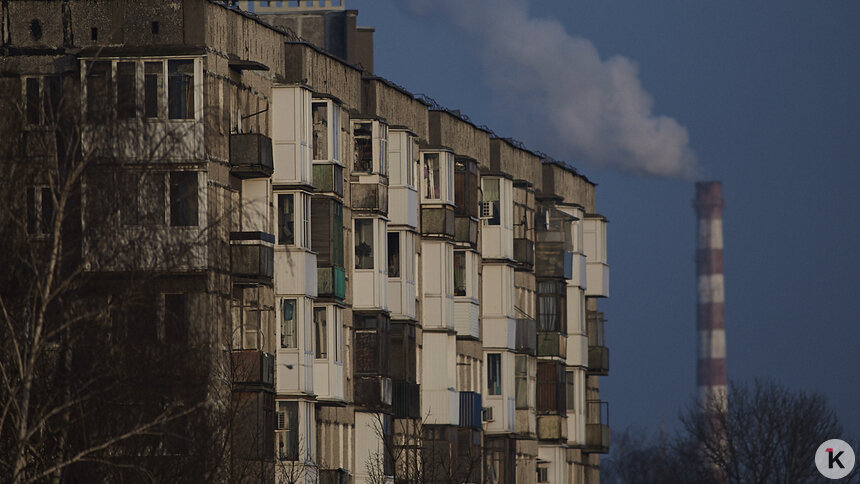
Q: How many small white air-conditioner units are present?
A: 3